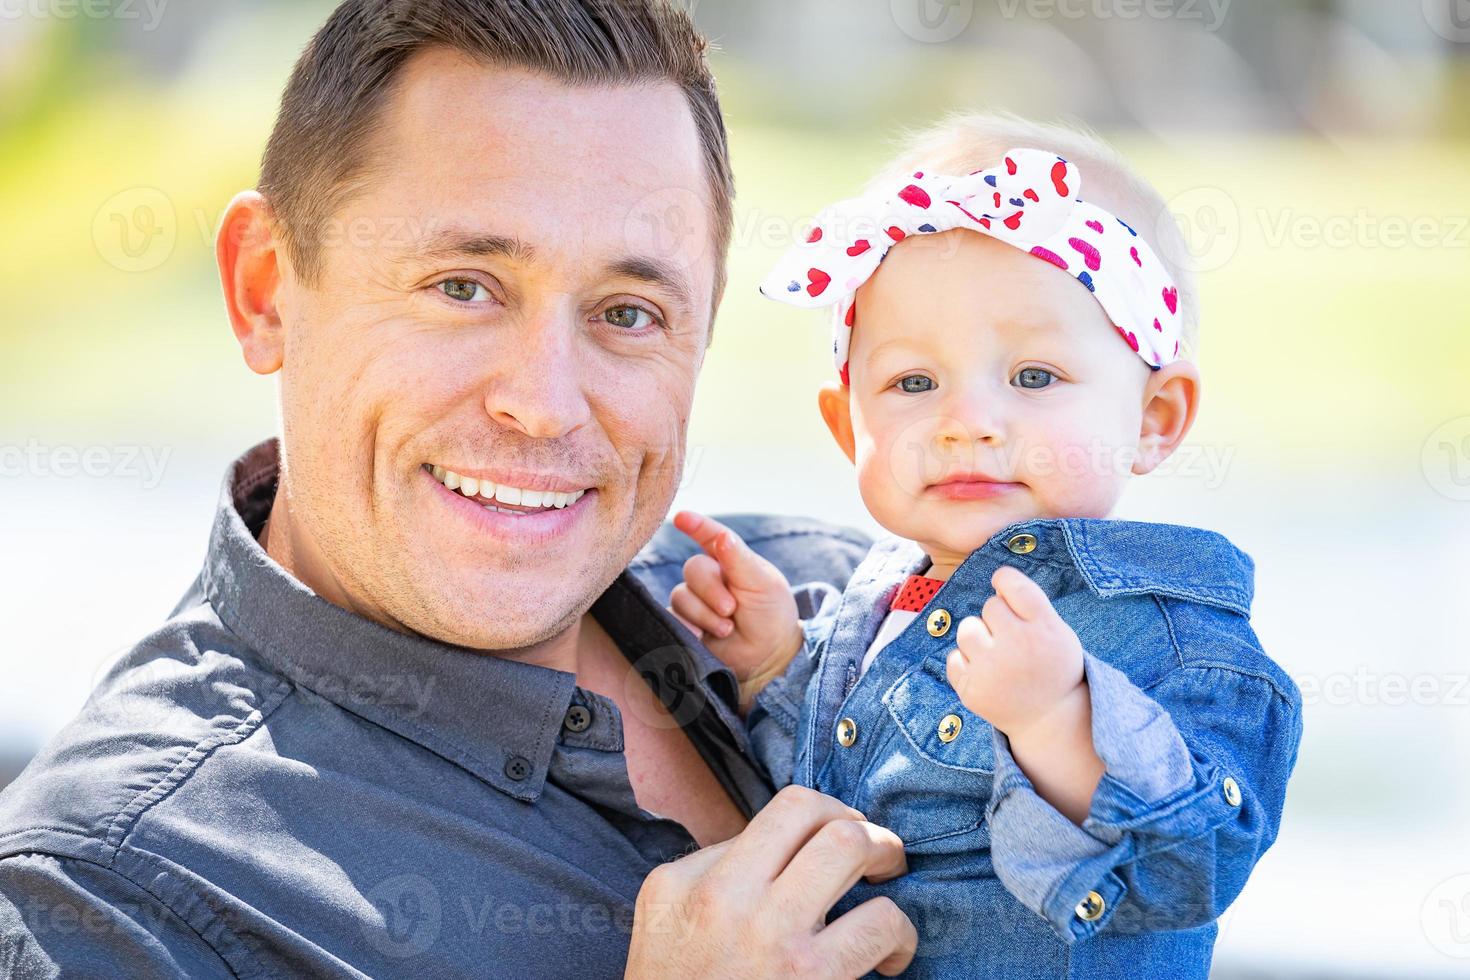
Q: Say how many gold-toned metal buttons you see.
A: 6